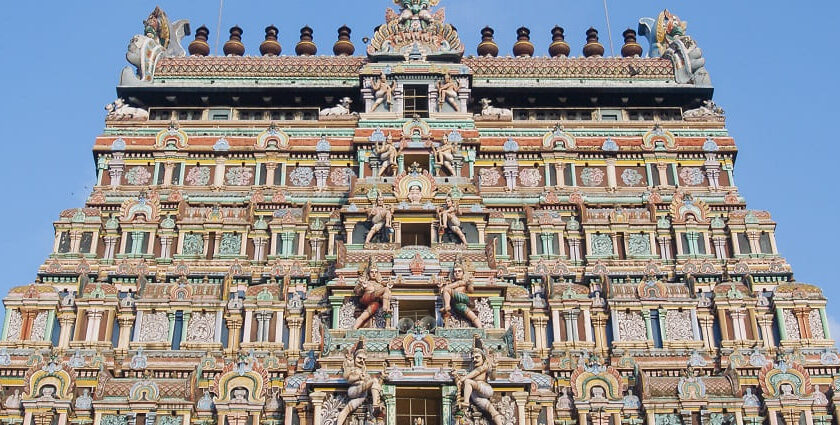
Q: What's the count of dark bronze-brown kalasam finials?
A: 10